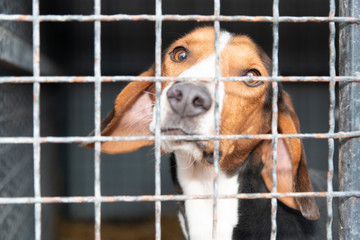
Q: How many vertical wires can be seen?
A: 6